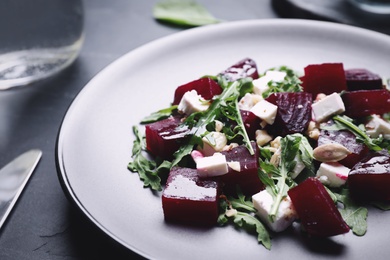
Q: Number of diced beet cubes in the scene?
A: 13